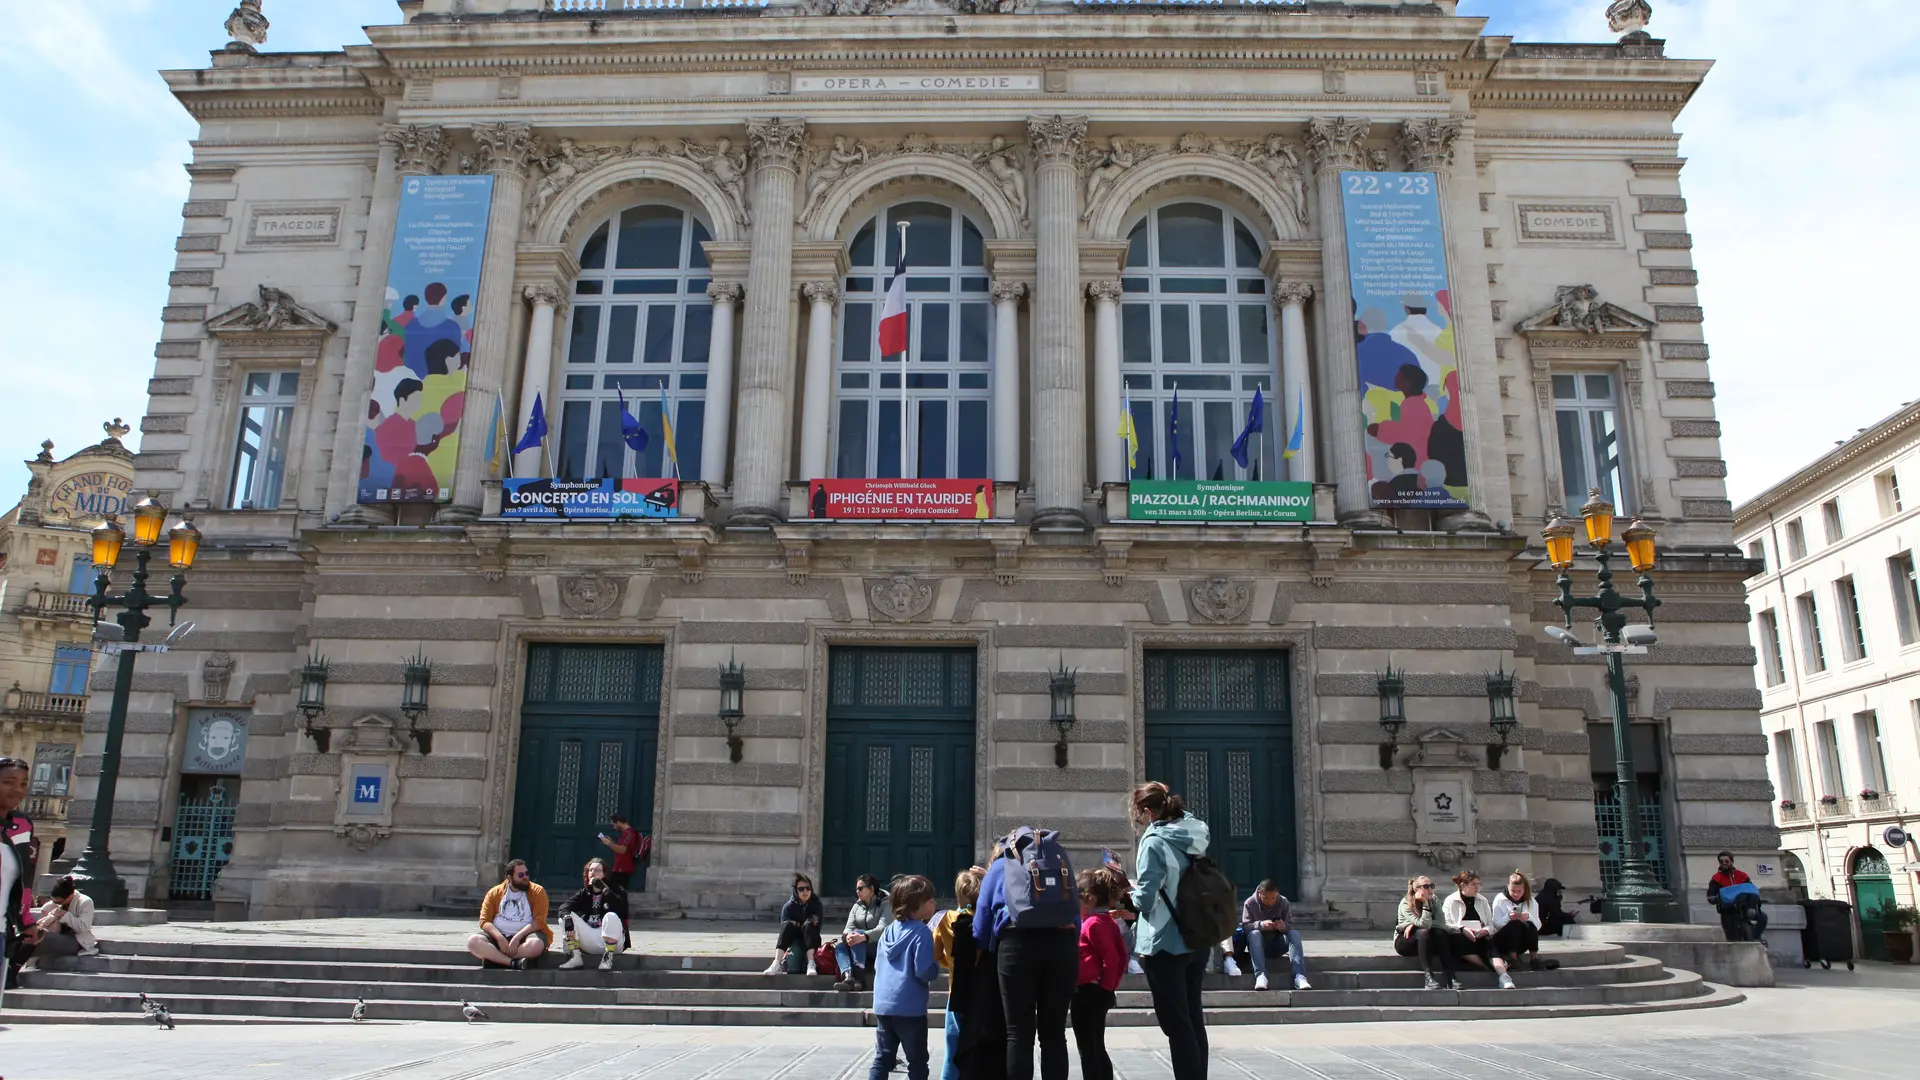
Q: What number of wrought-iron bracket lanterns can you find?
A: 6